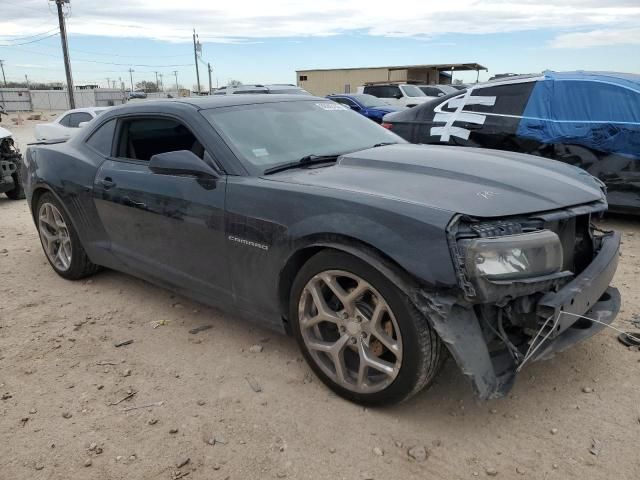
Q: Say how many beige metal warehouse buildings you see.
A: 1